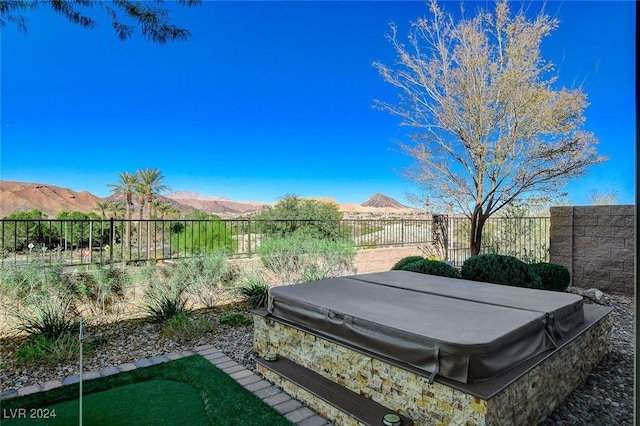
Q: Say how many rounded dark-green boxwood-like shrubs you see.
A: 4